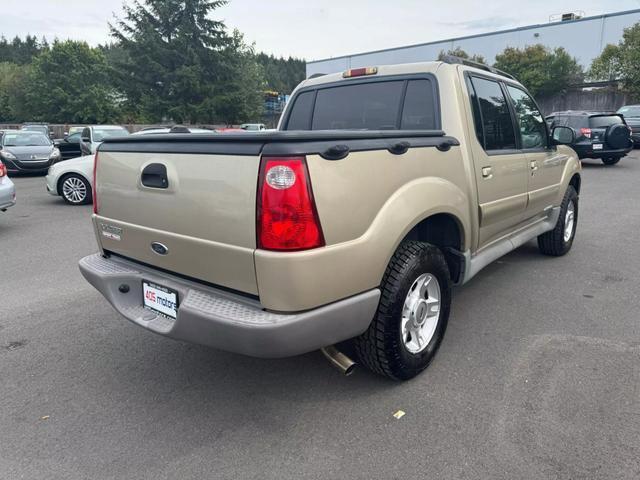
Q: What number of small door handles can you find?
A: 2